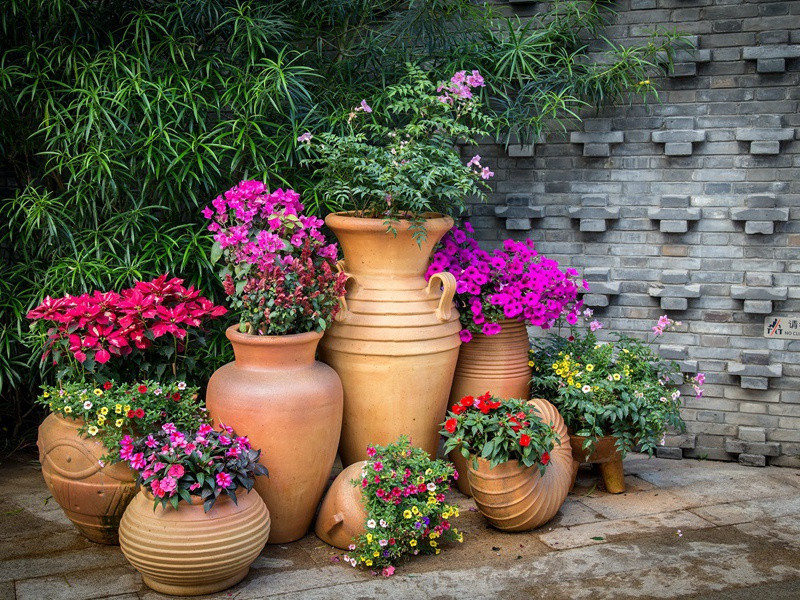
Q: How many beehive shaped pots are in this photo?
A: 1